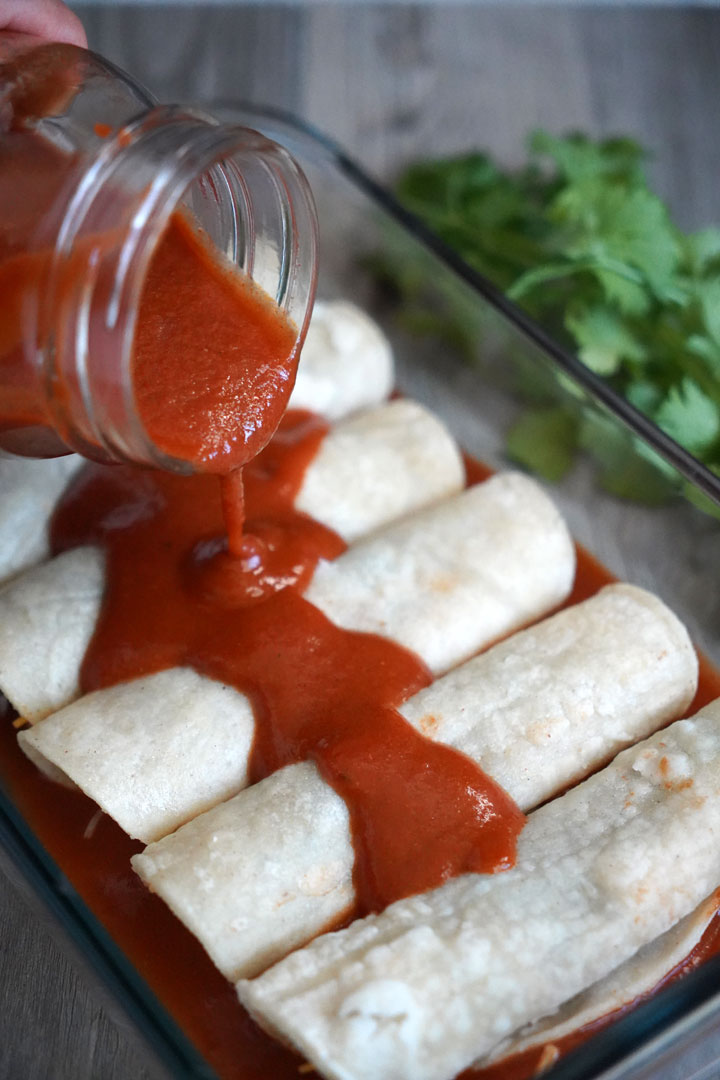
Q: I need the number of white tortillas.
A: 5